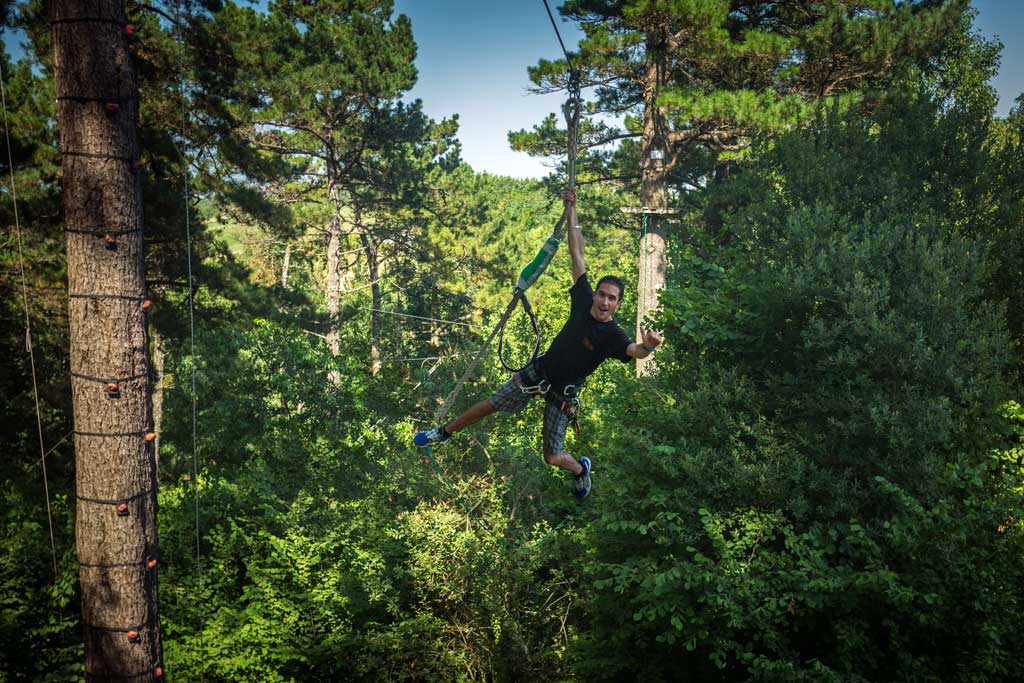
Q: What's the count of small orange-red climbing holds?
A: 11